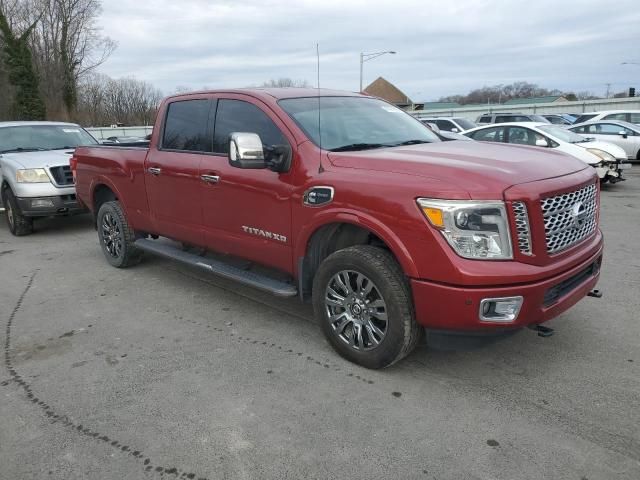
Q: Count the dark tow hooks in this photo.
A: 2